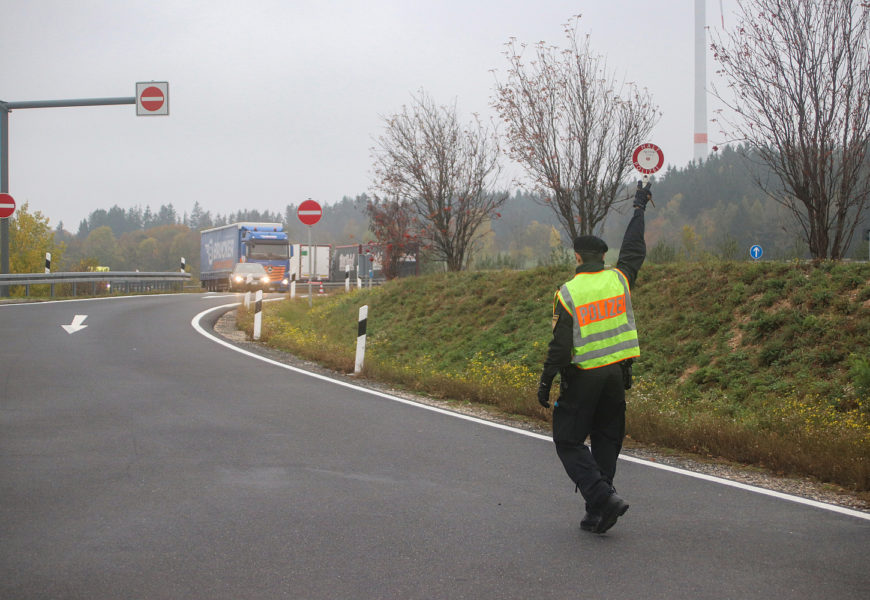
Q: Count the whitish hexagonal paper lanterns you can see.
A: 0